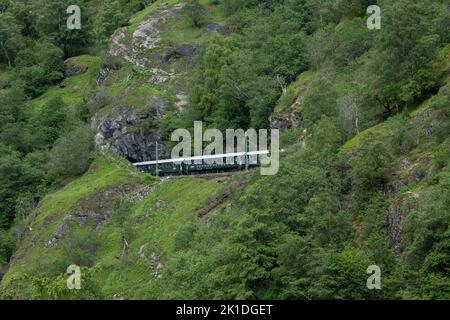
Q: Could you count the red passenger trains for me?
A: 0